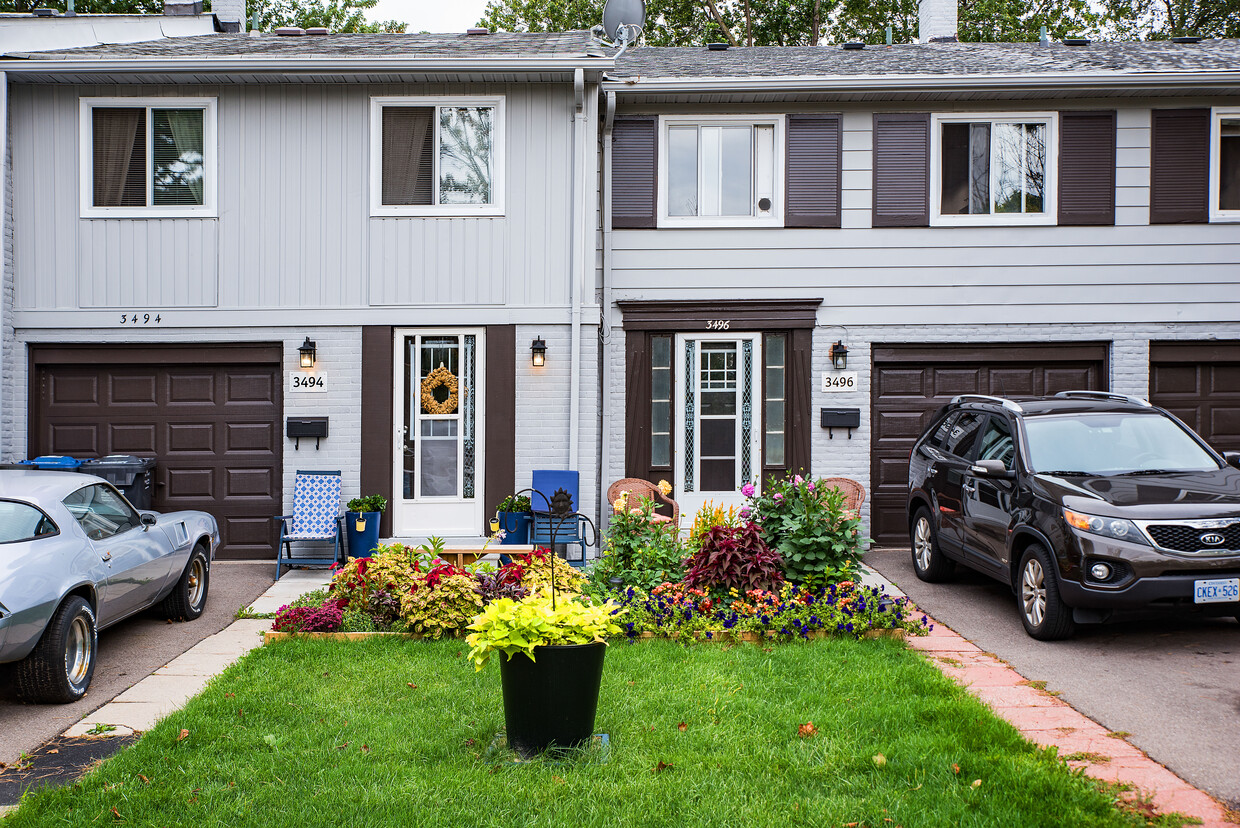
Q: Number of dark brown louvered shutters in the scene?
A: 5